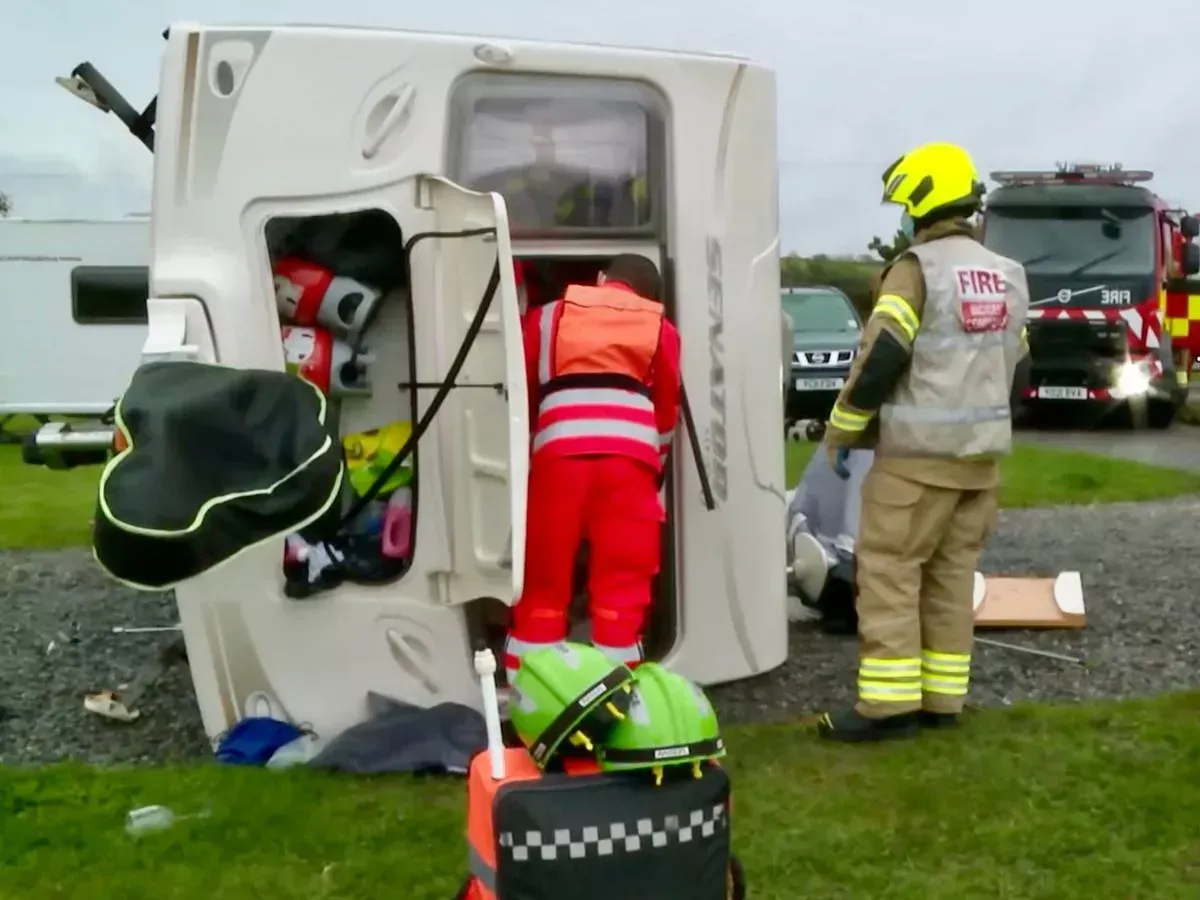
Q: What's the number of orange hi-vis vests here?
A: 1